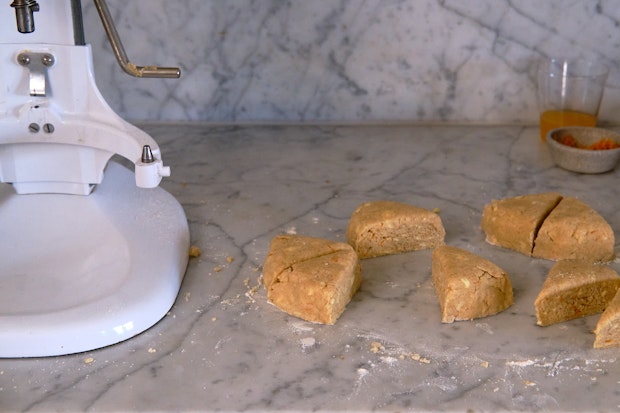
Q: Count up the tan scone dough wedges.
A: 8